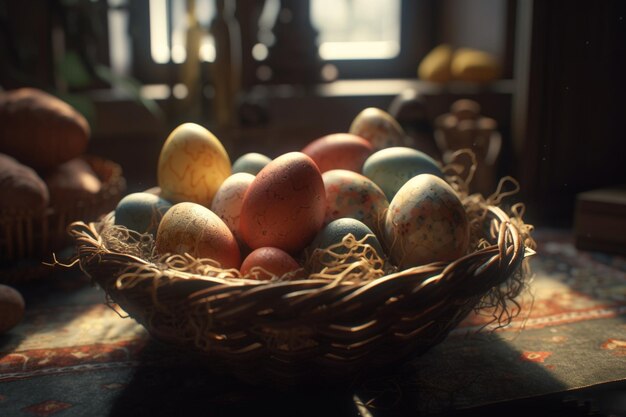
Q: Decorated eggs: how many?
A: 13